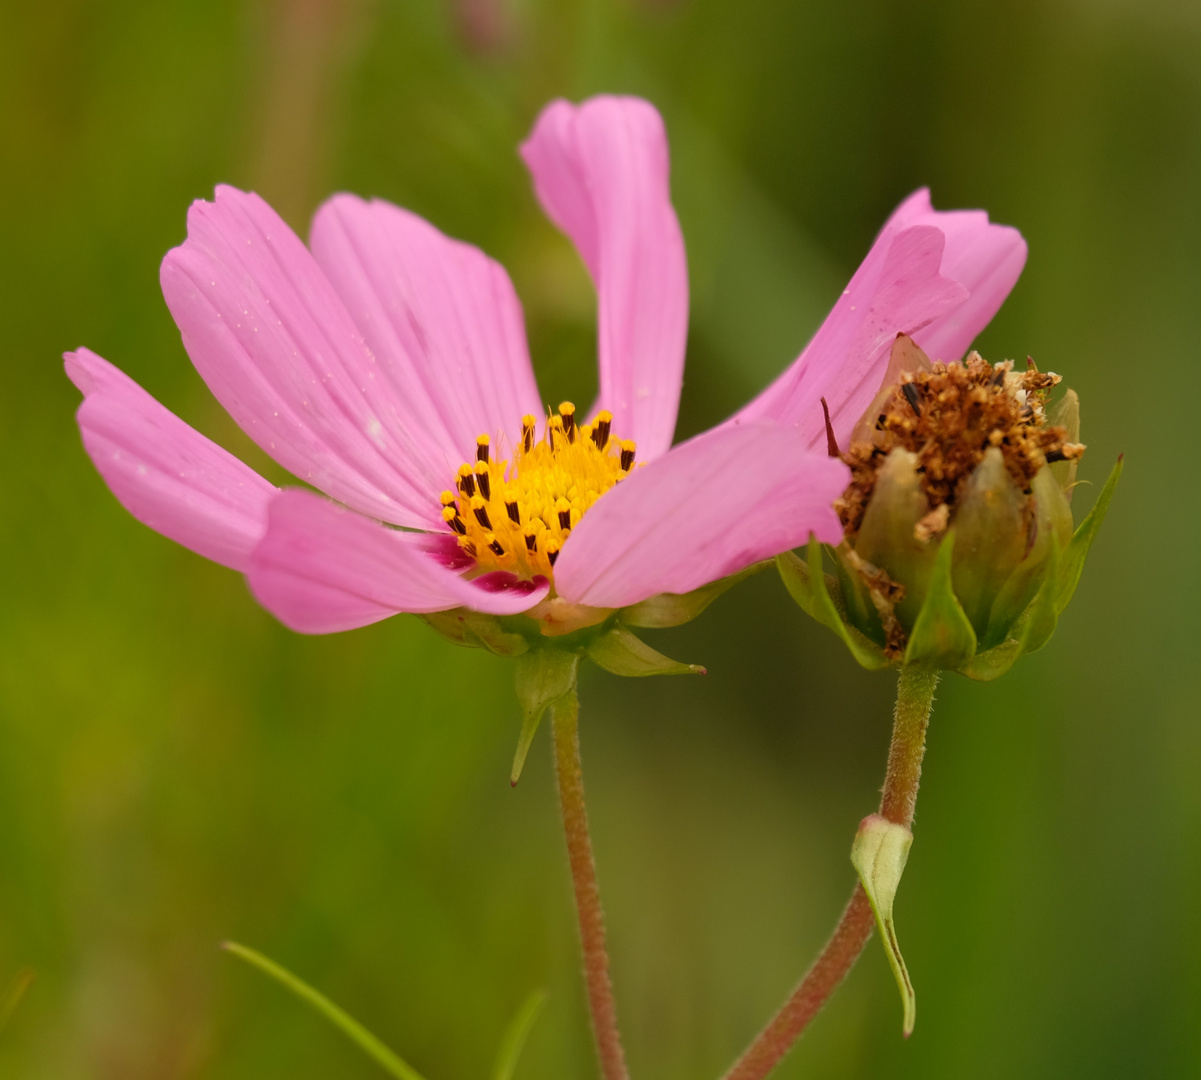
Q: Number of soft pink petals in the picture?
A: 8